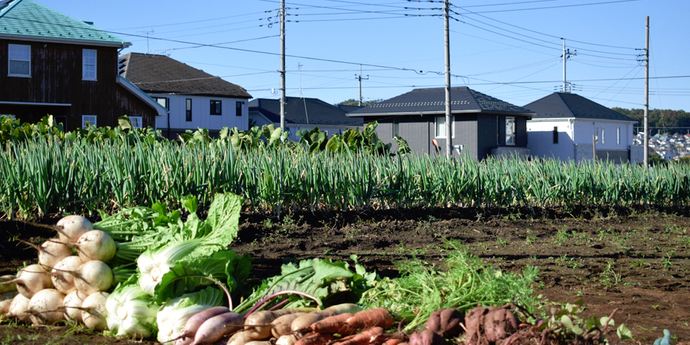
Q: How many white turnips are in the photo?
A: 10